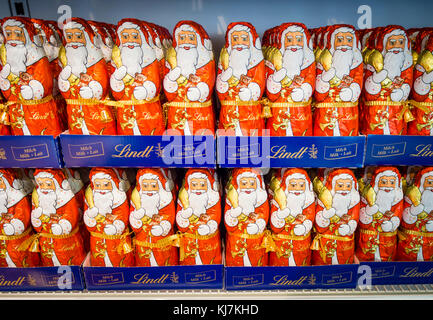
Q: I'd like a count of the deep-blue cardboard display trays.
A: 8